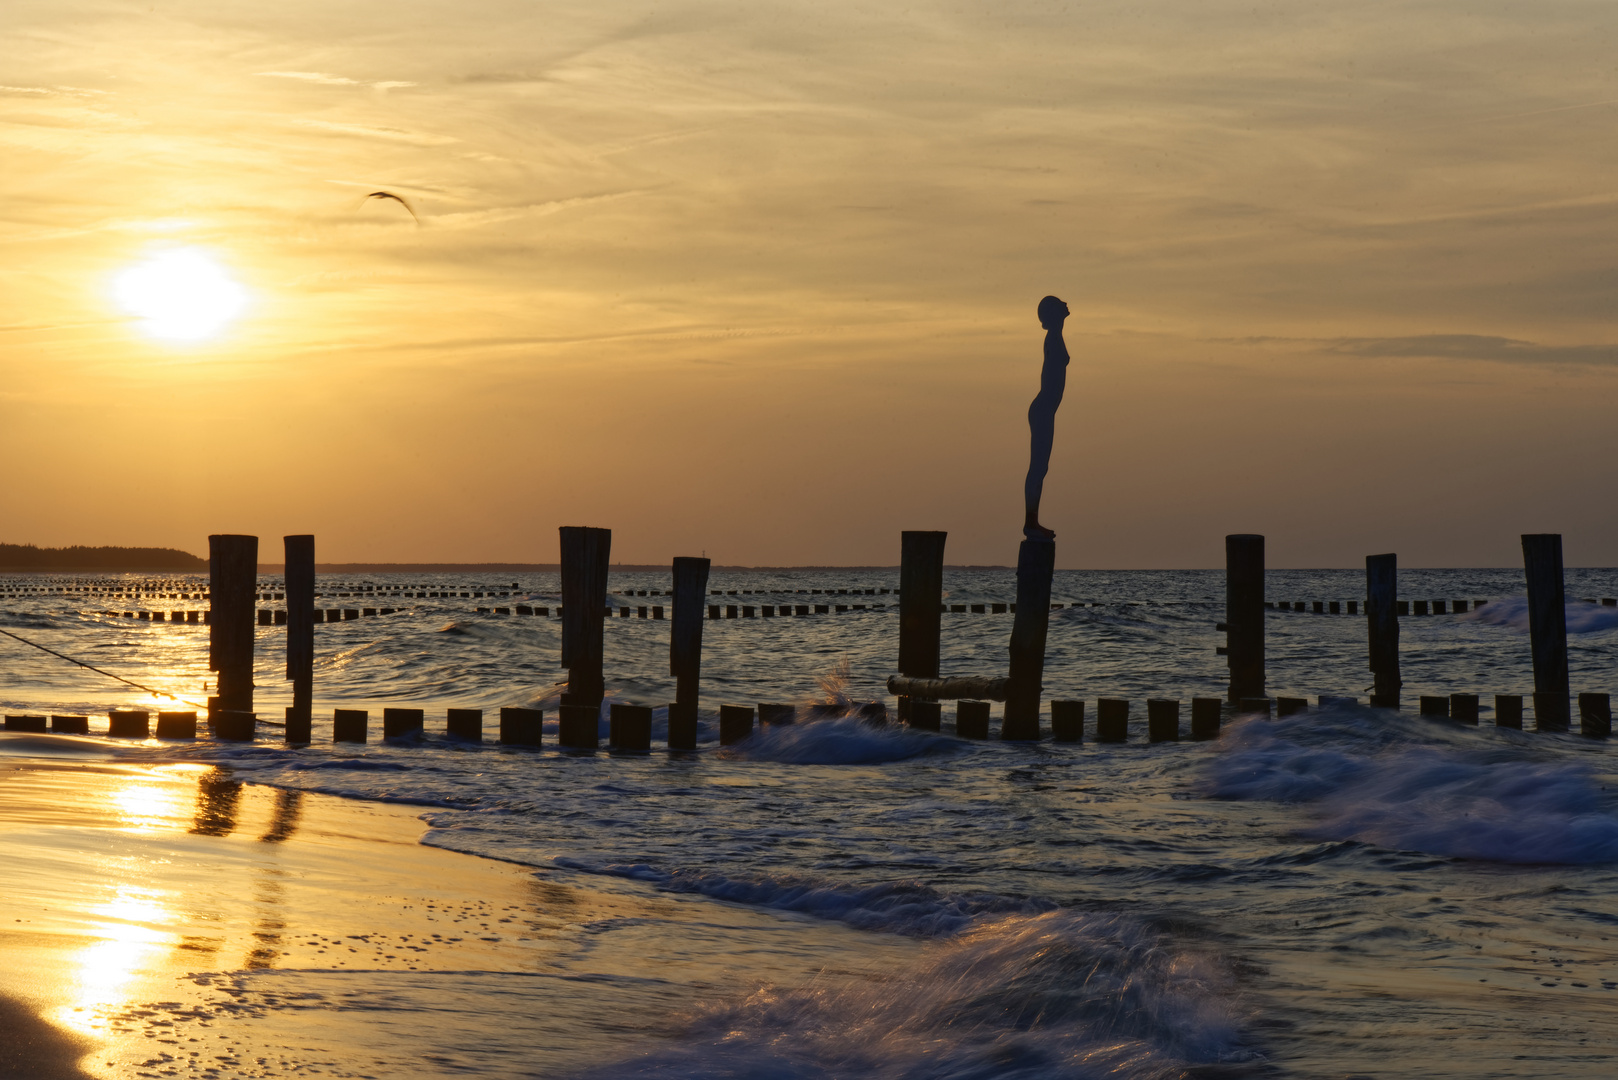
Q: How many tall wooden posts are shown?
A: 9